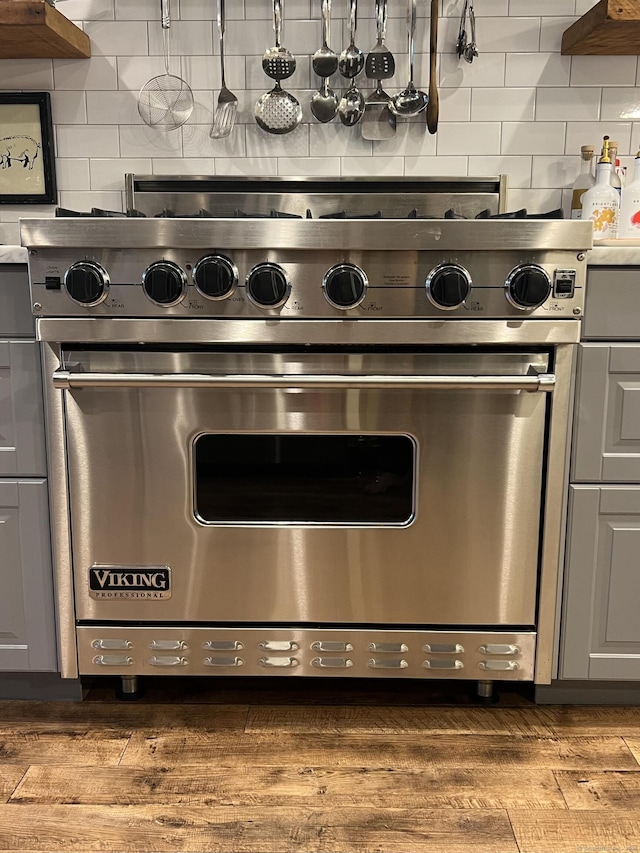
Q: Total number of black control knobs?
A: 7